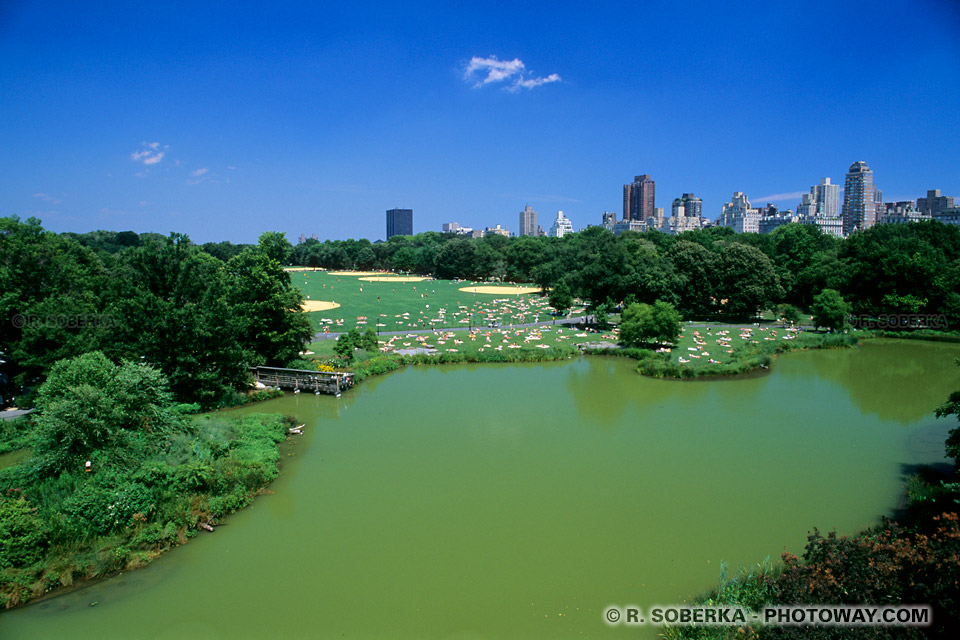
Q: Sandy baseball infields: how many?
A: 5